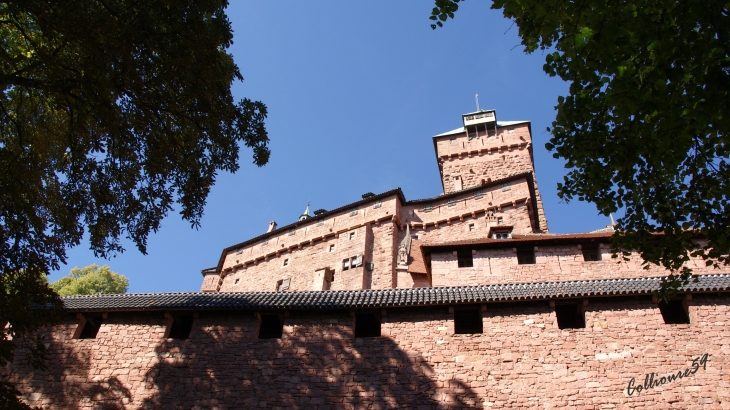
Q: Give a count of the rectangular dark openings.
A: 10